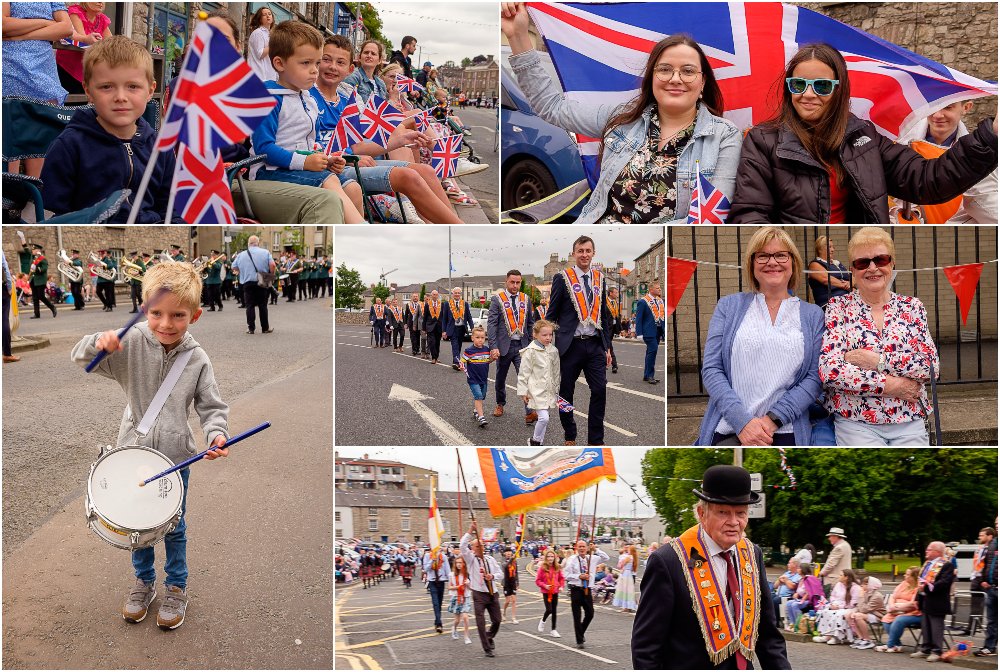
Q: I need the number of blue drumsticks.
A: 2